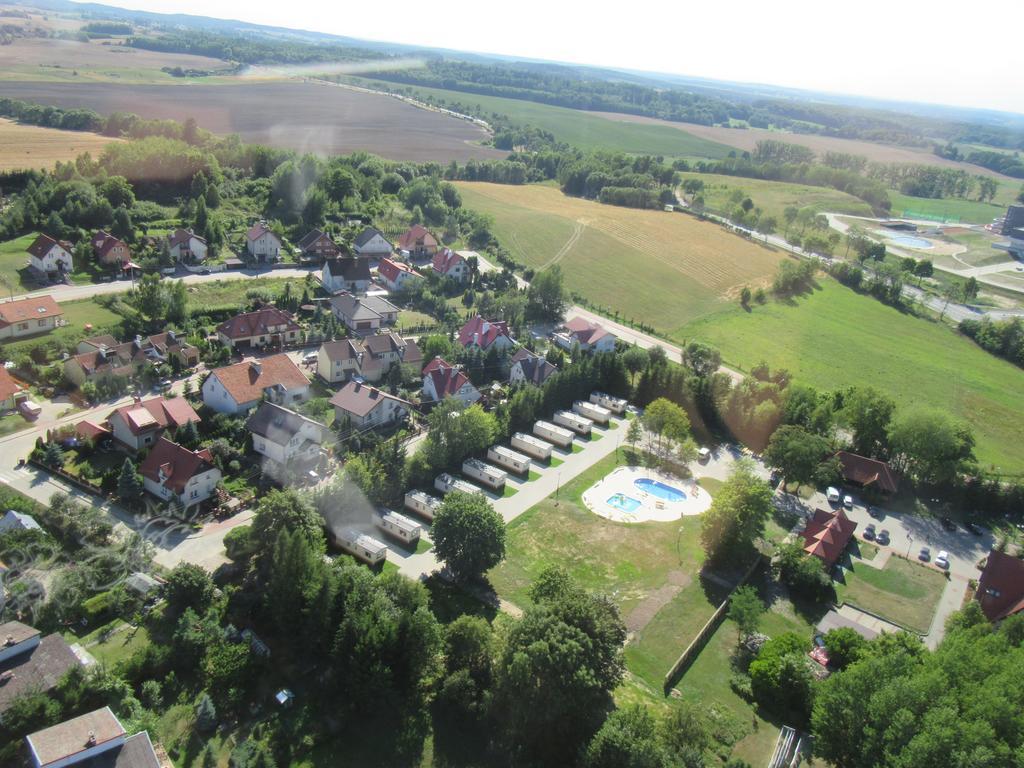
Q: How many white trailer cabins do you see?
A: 11